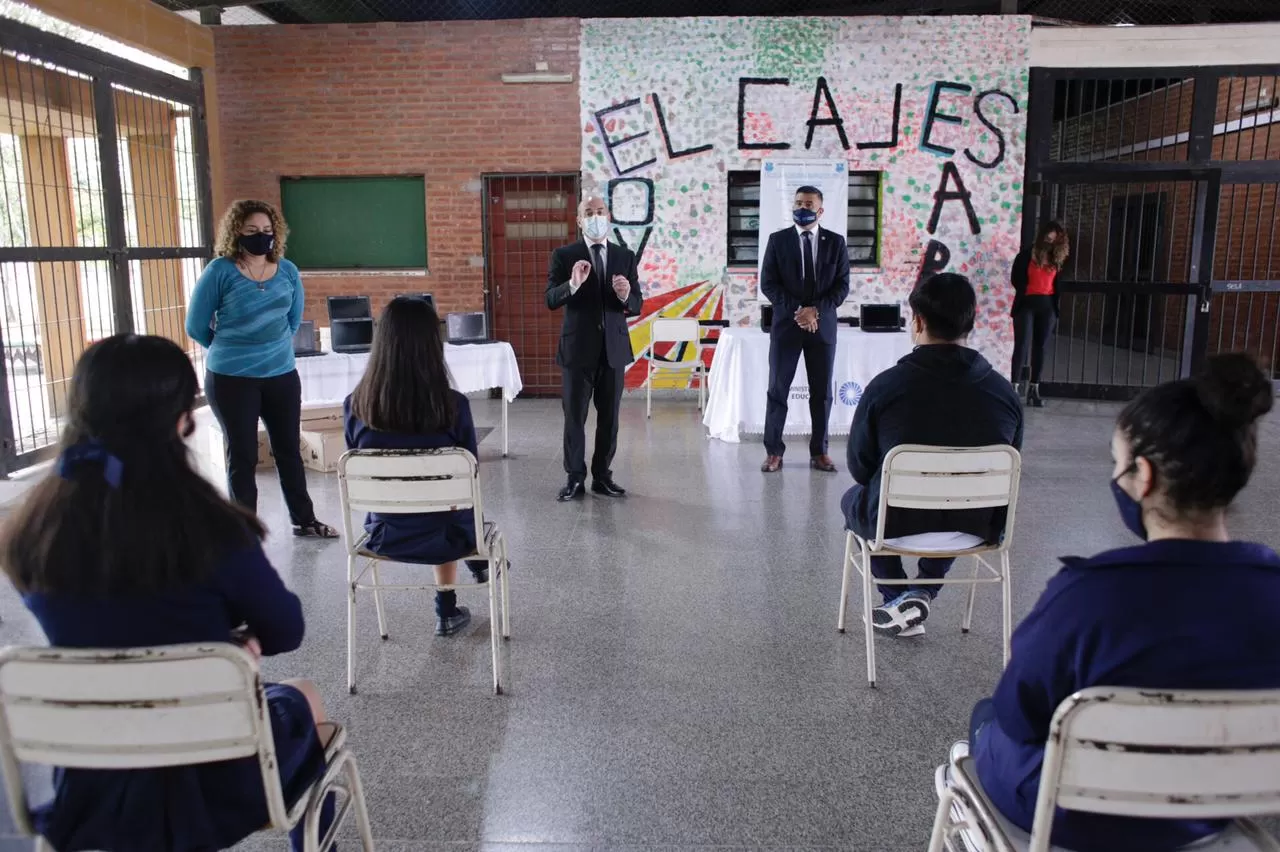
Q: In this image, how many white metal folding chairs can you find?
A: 5